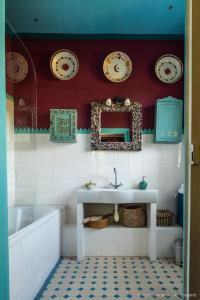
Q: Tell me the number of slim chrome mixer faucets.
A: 1